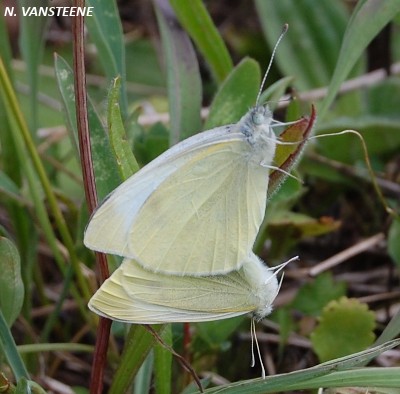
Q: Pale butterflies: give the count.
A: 2